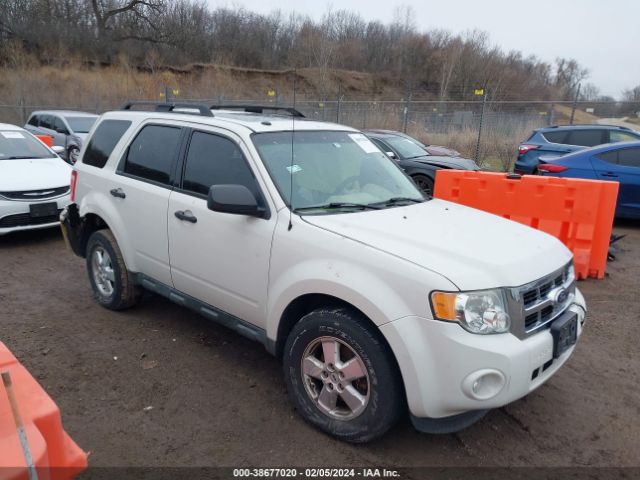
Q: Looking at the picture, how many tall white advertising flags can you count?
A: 0